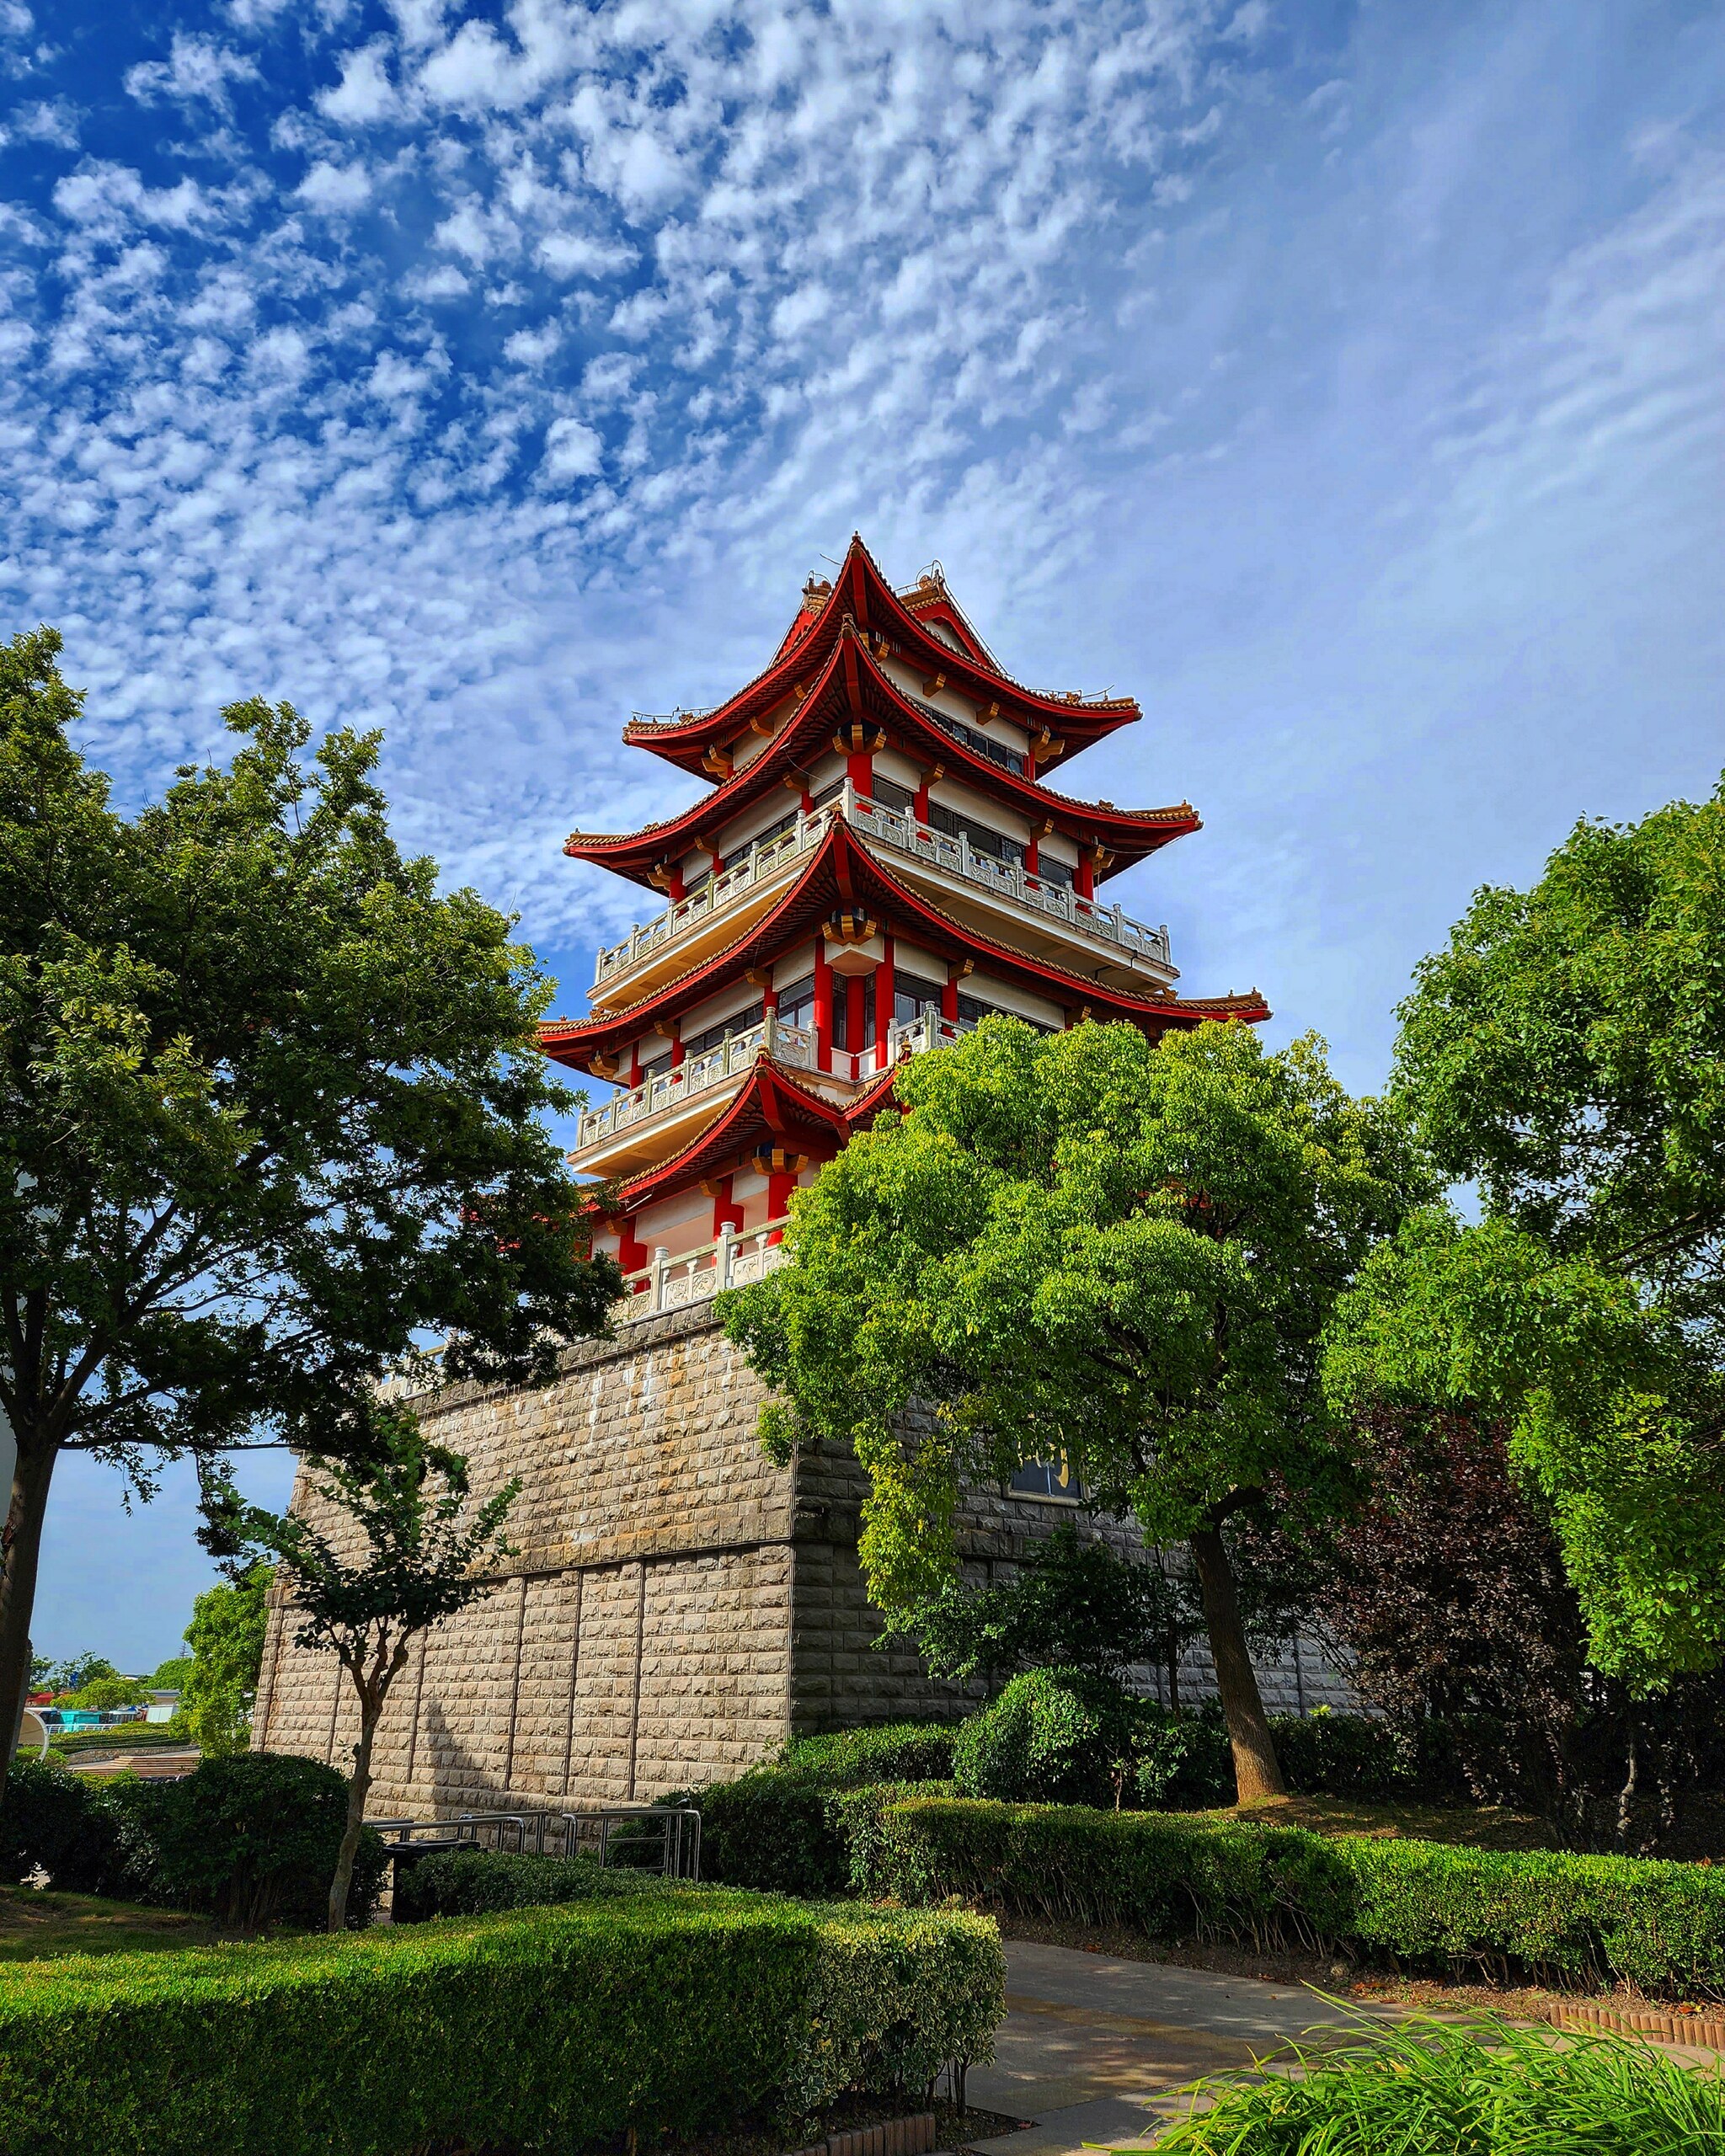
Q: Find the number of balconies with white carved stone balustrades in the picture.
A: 3